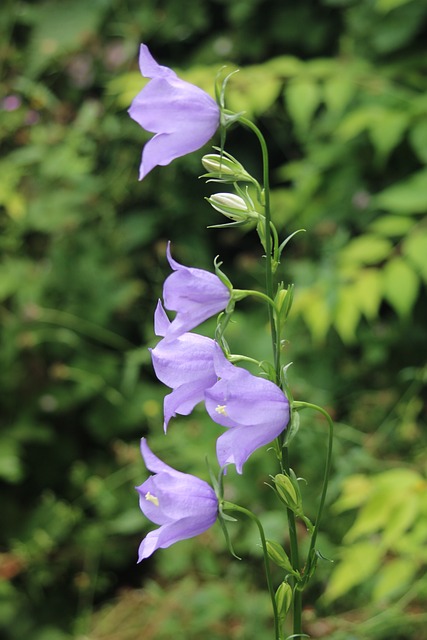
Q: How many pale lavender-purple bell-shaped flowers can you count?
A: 5